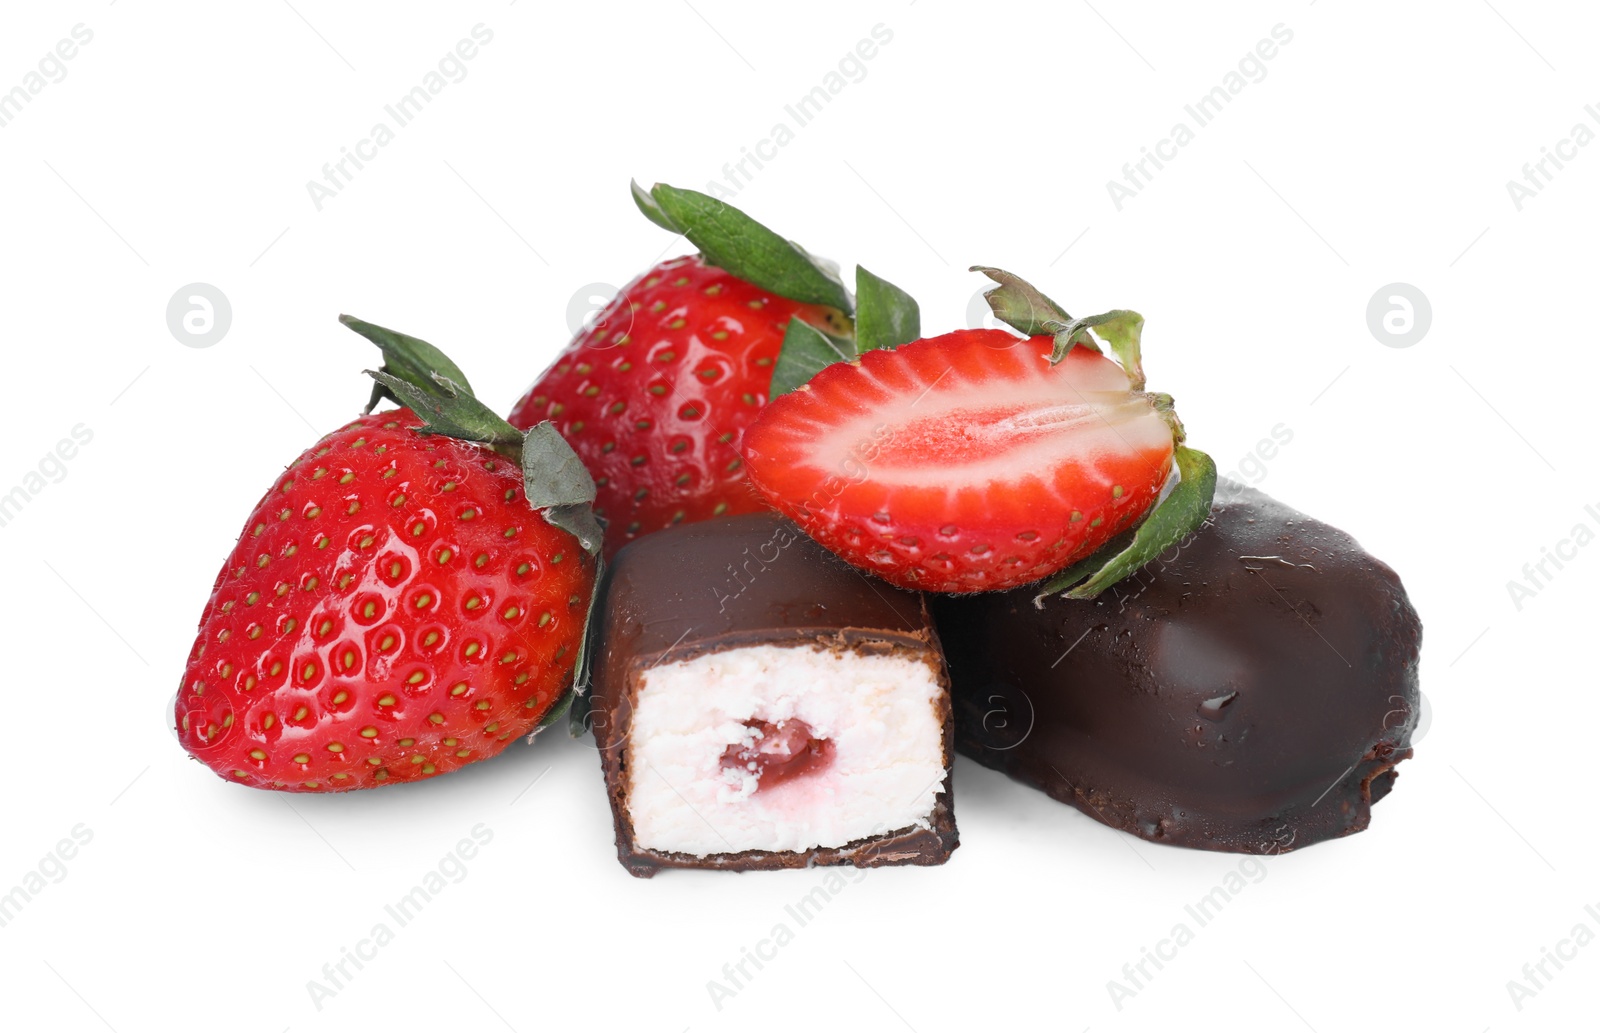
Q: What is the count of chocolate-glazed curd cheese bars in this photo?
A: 2